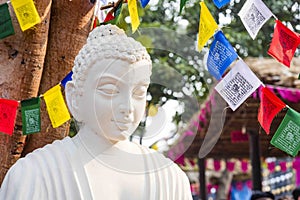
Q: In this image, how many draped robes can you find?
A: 1